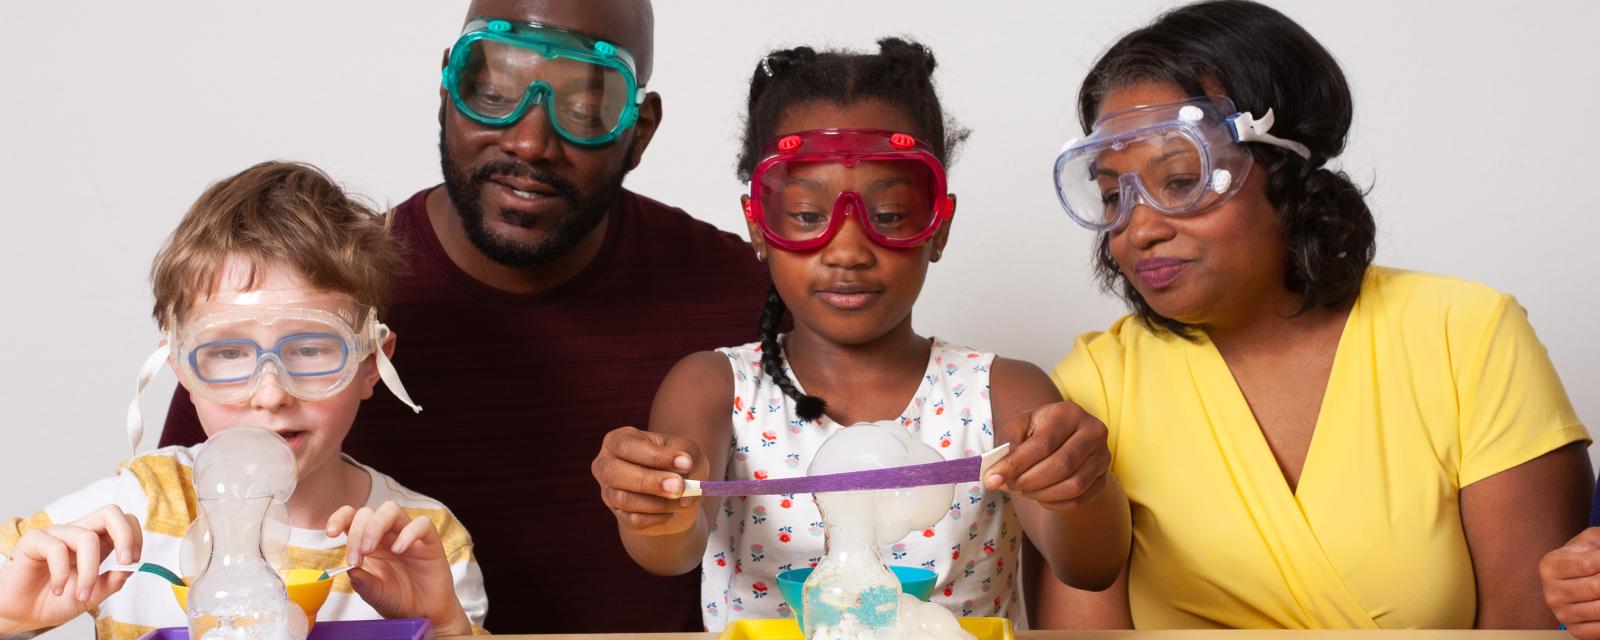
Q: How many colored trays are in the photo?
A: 2